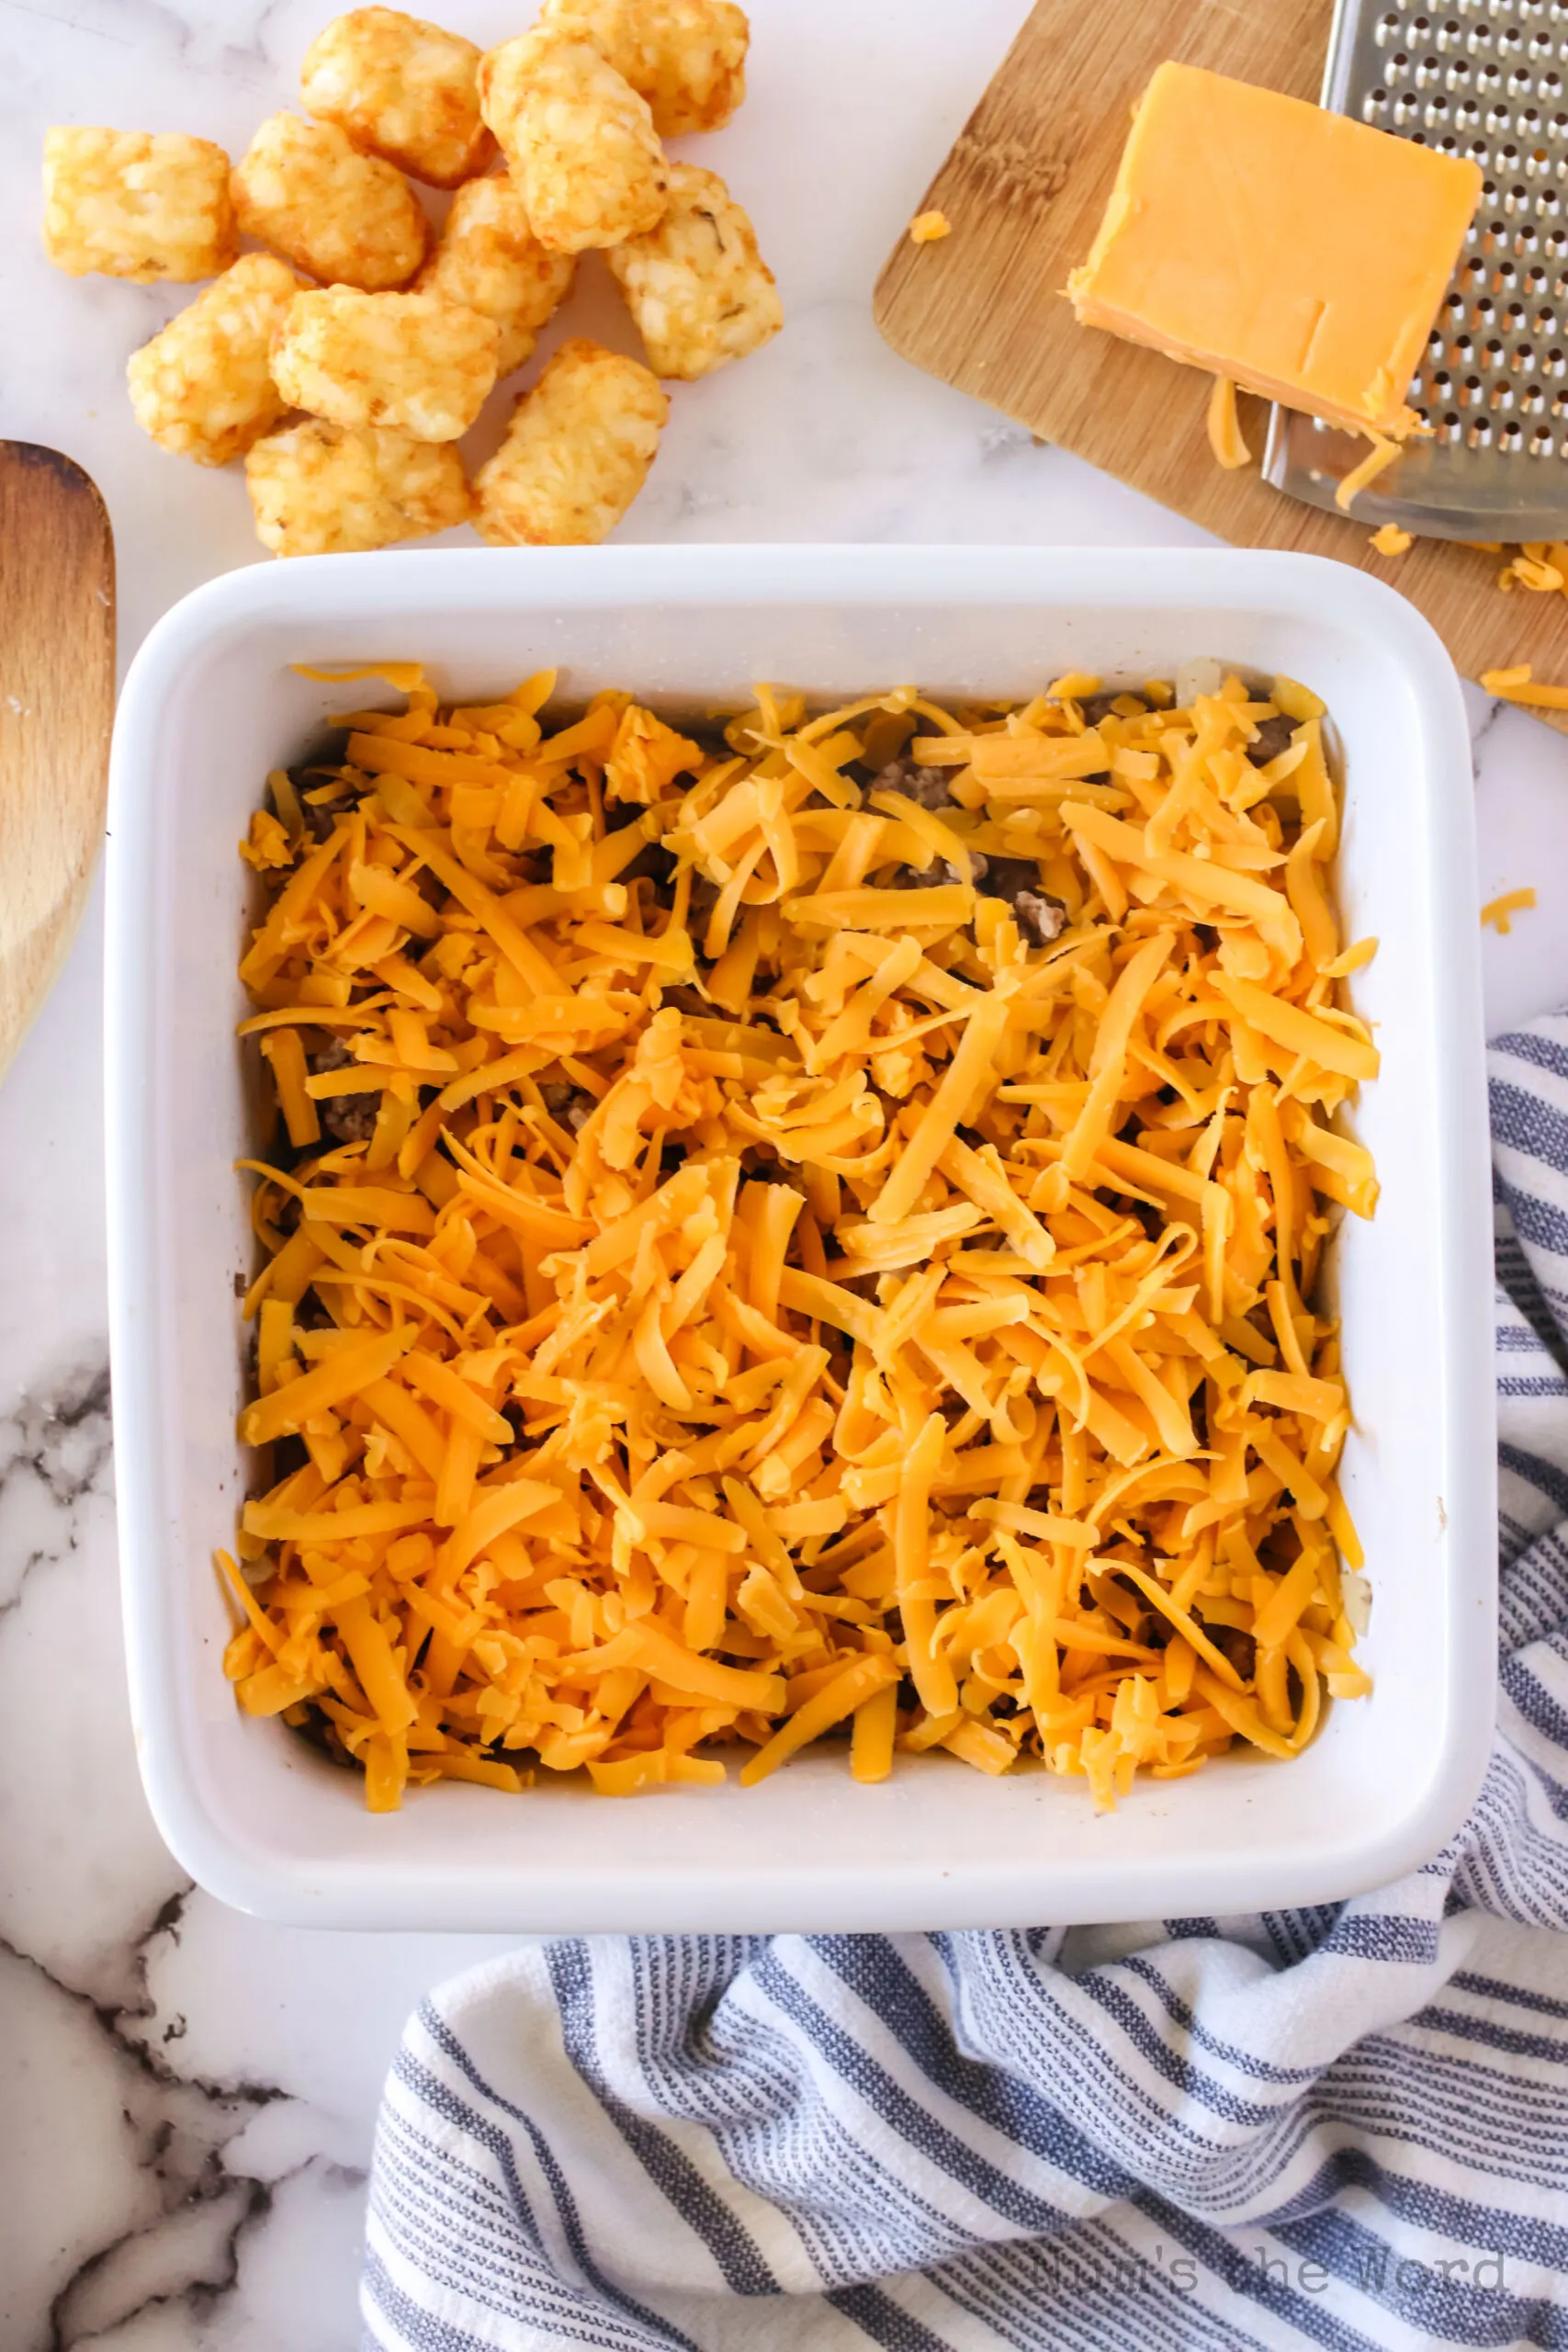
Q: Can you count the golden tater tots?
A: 11